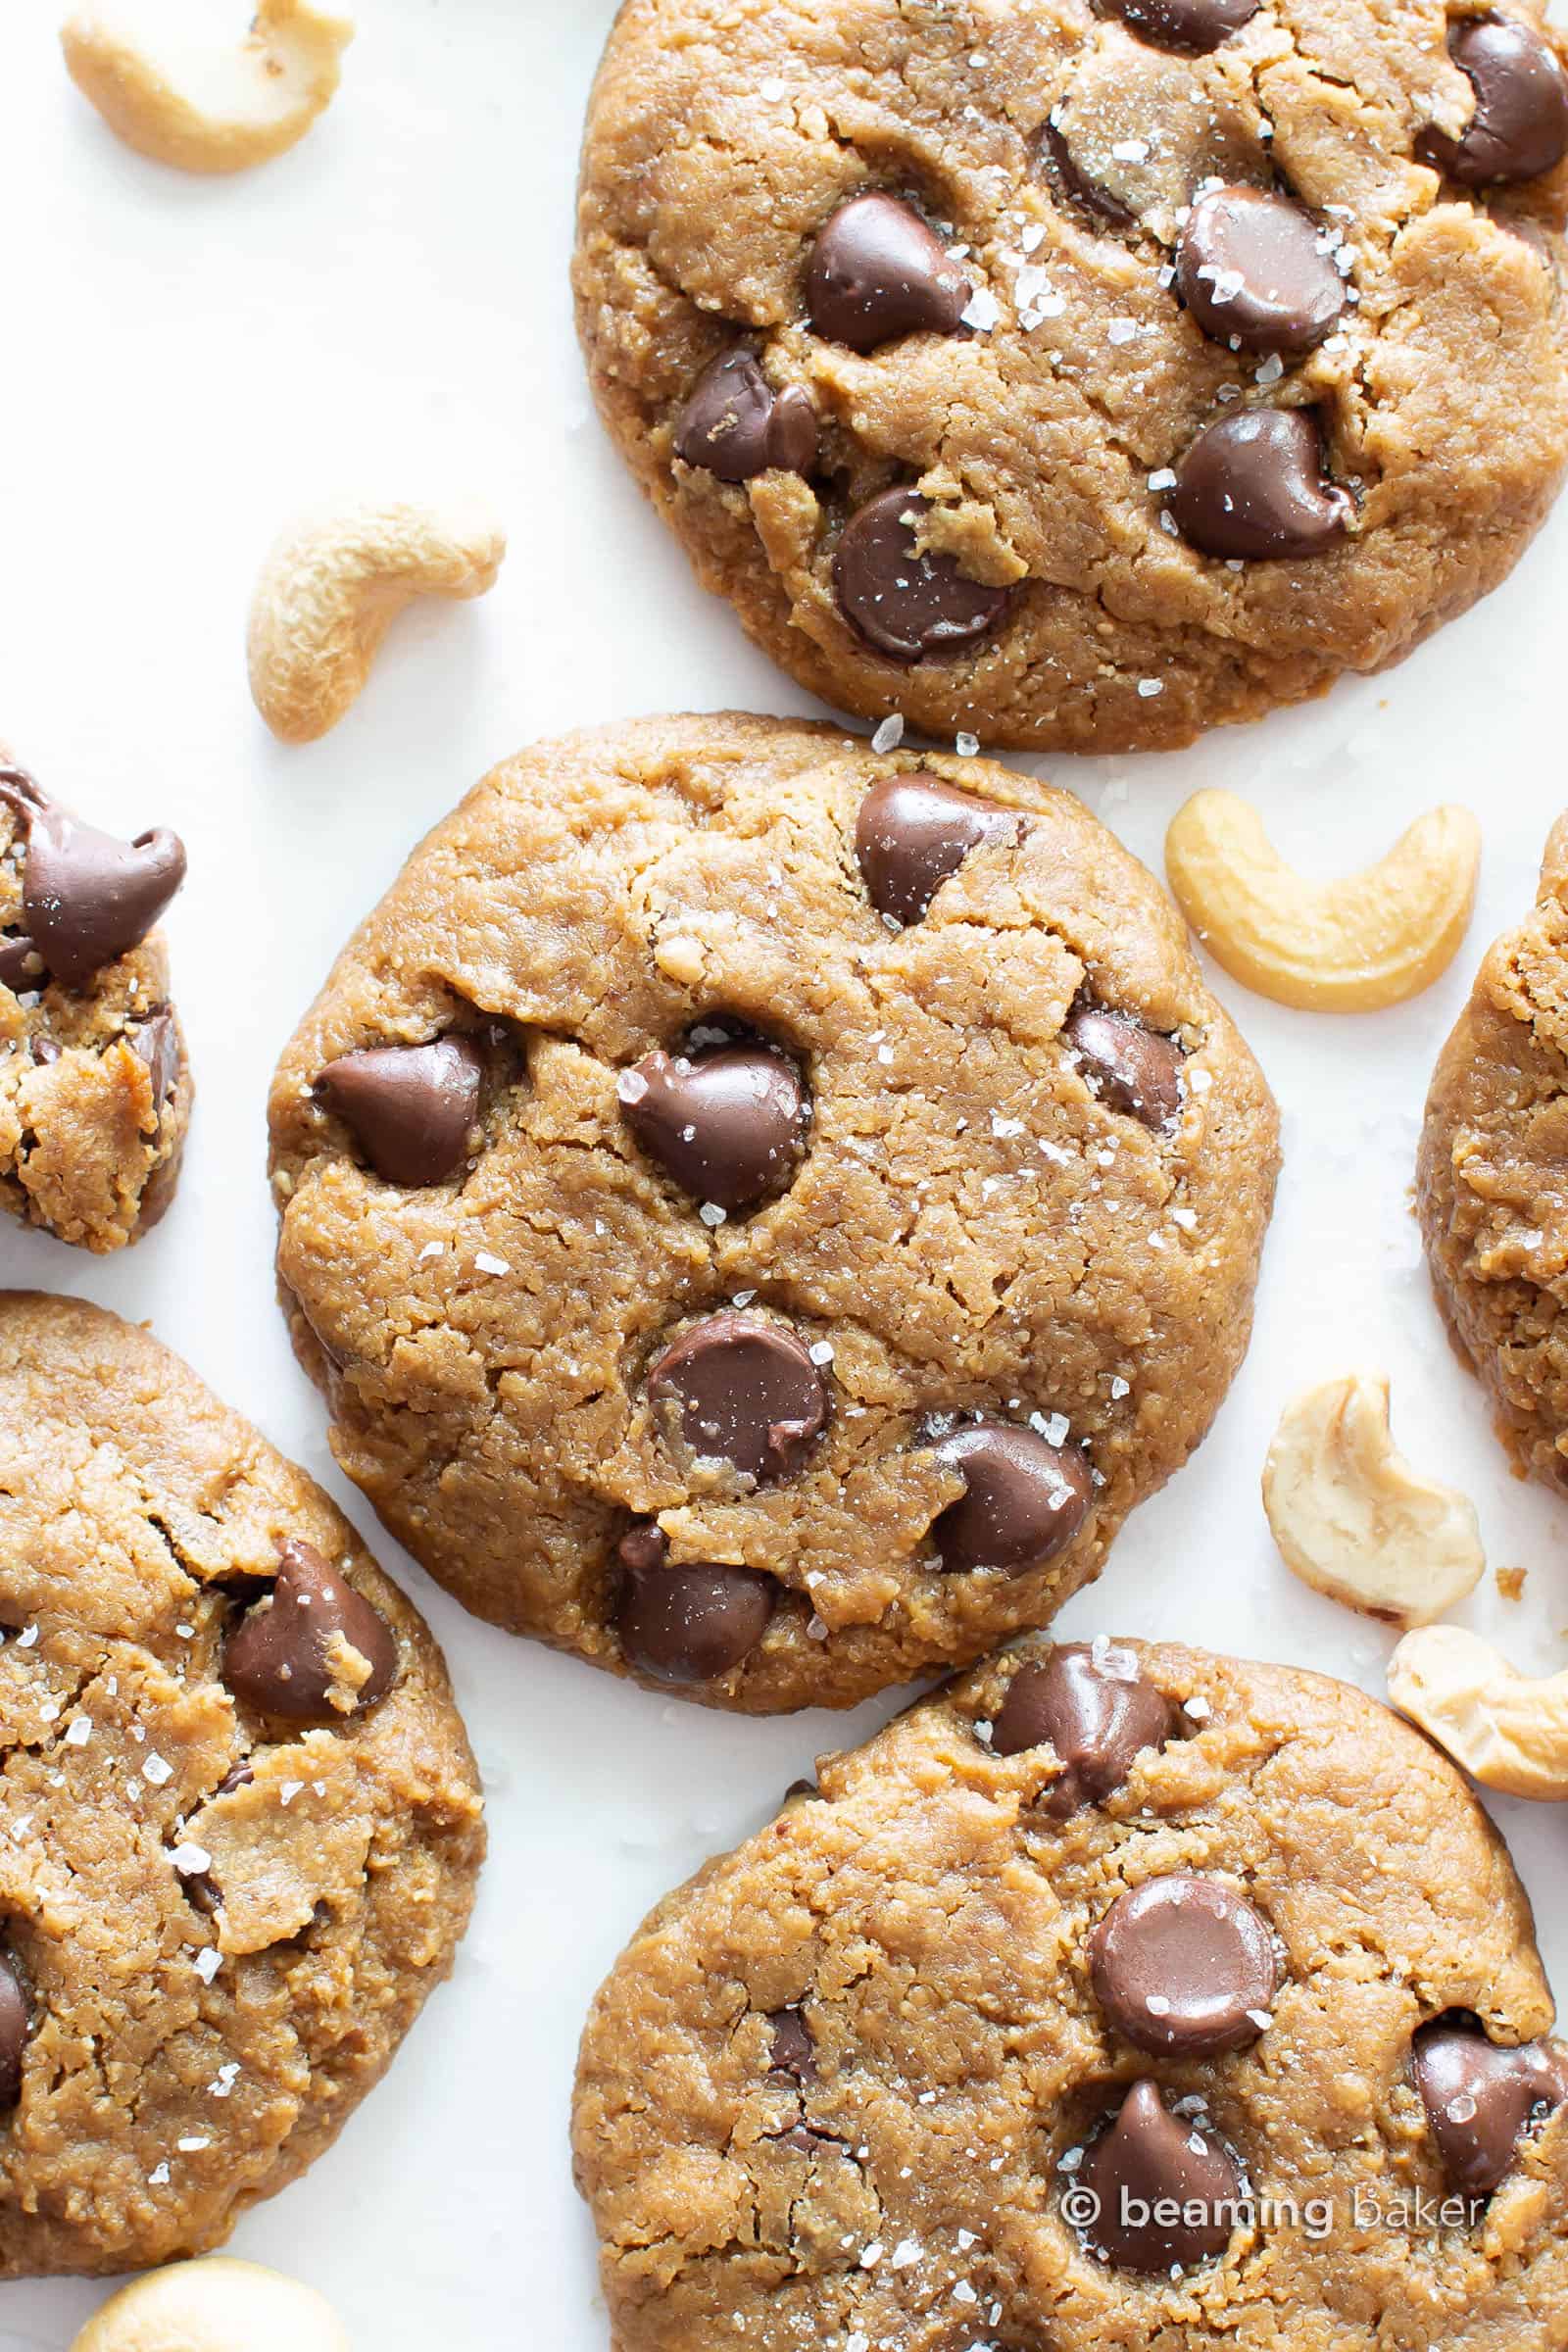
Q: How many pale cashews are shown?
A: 6